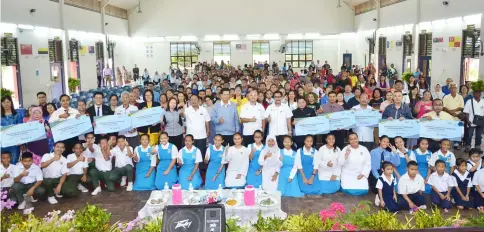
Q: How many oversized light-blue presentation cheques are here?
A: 9